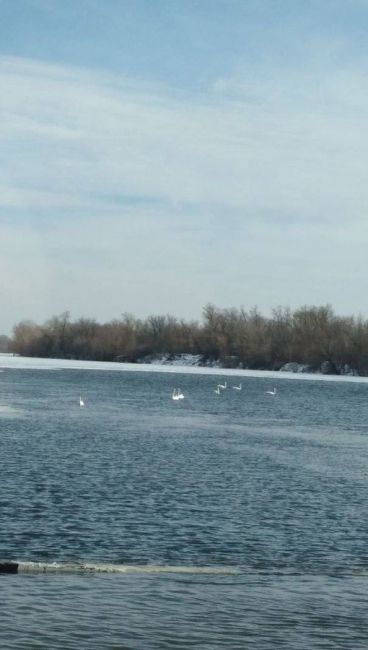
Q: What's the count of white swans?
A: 7